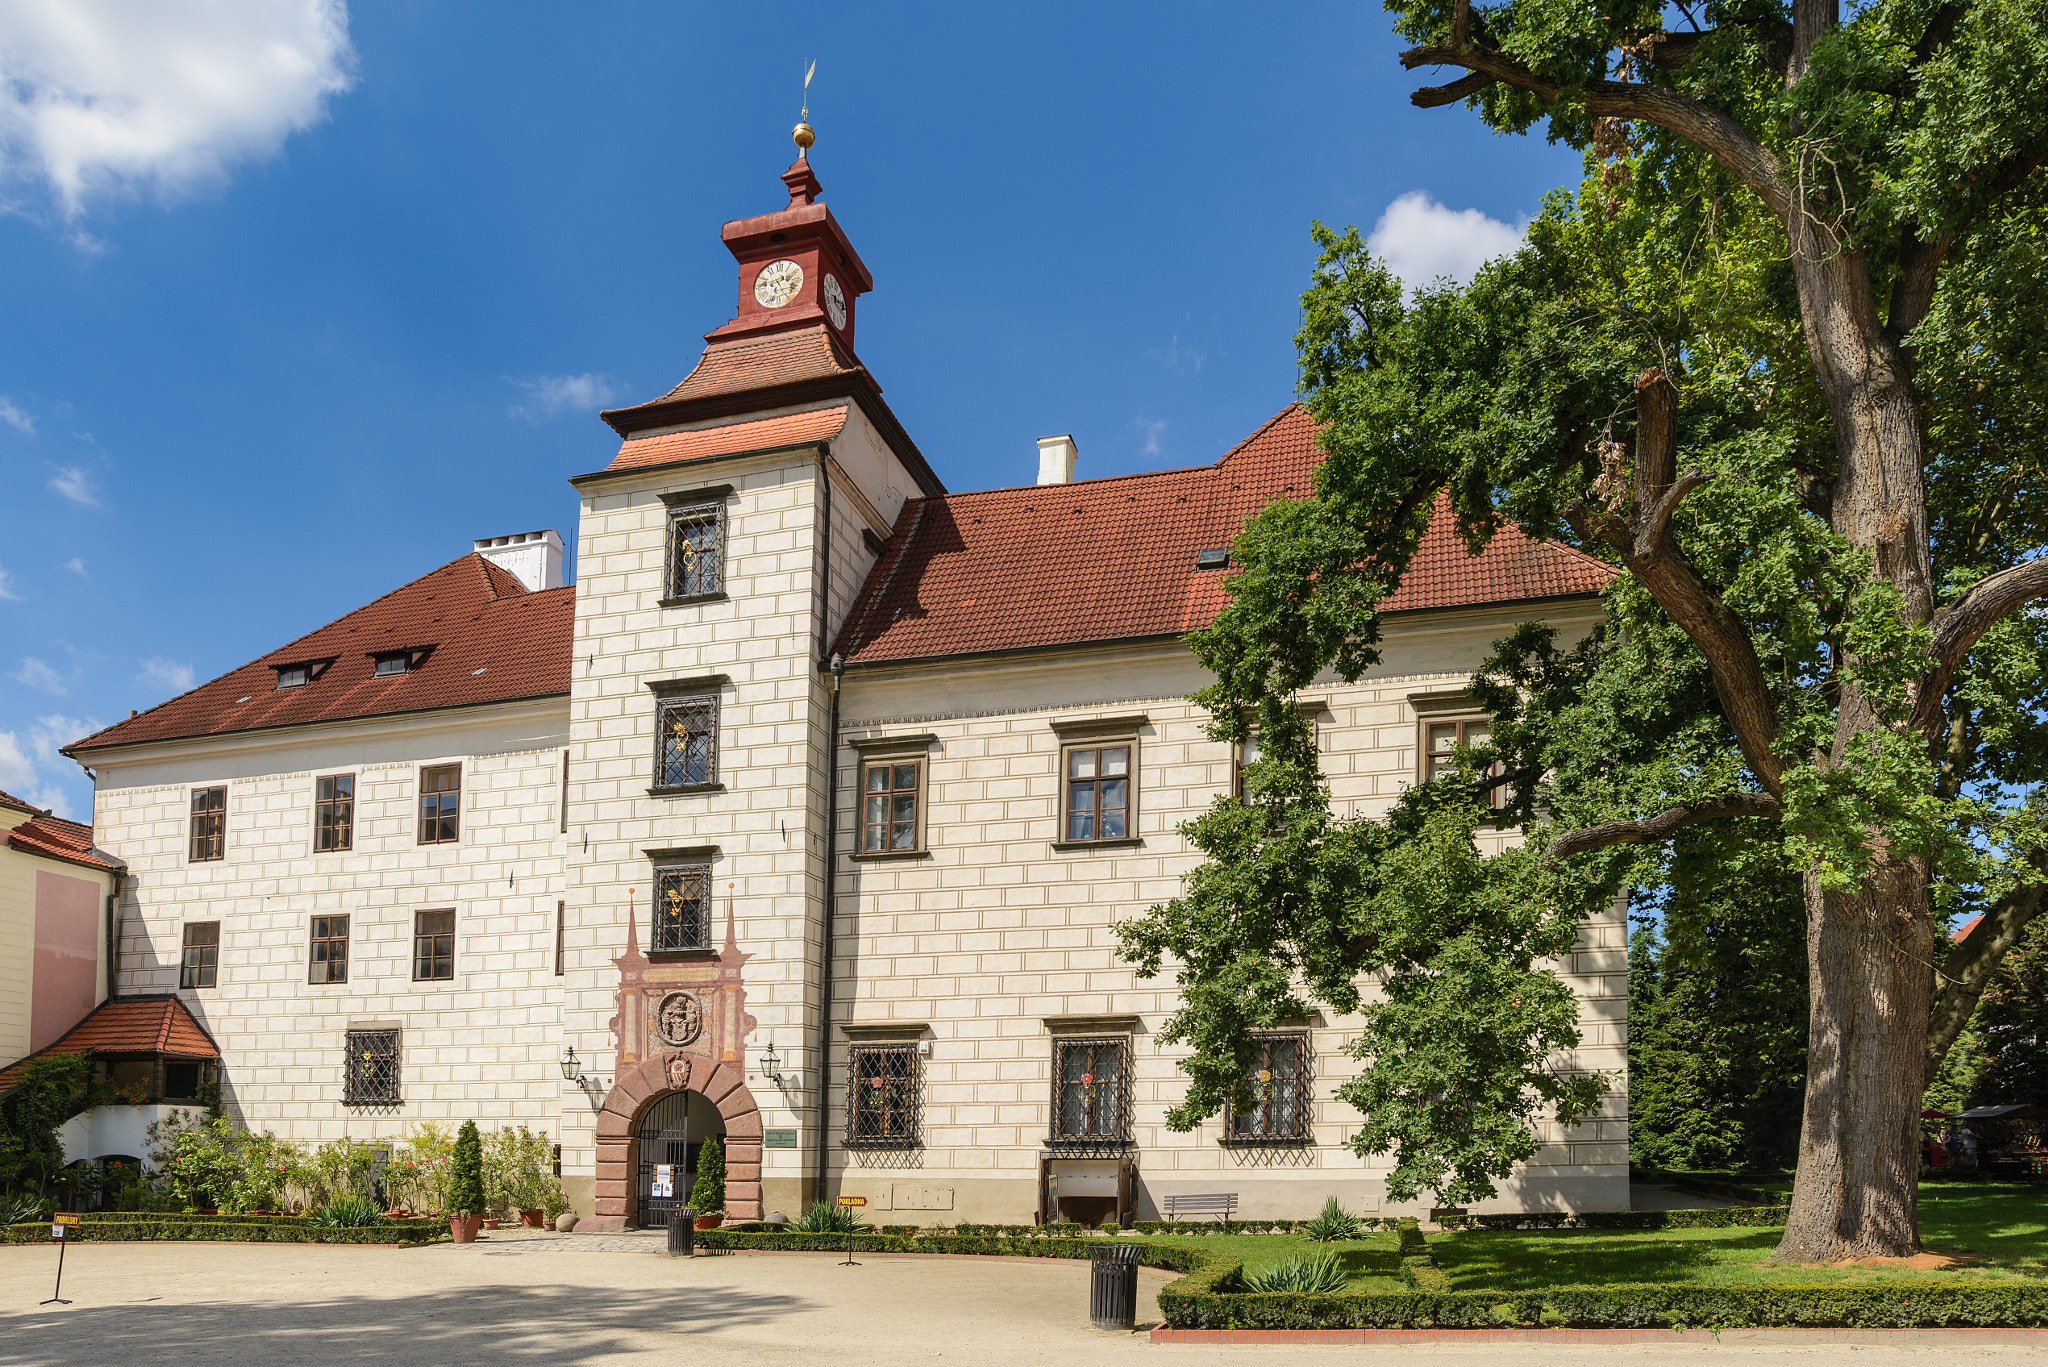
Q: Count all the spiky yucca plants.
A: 5